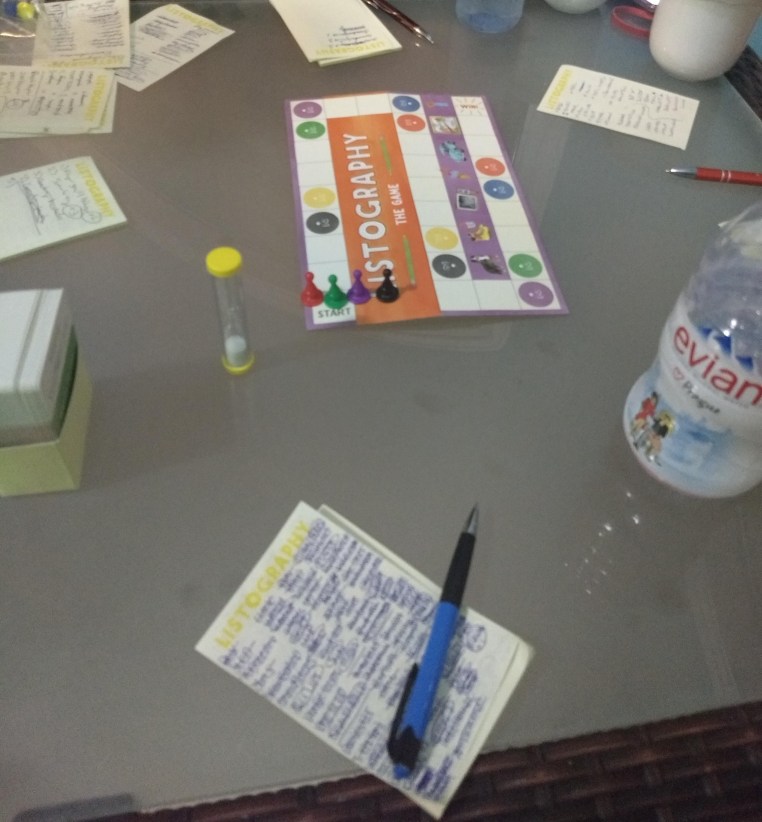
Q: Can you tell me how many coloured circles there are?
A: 12